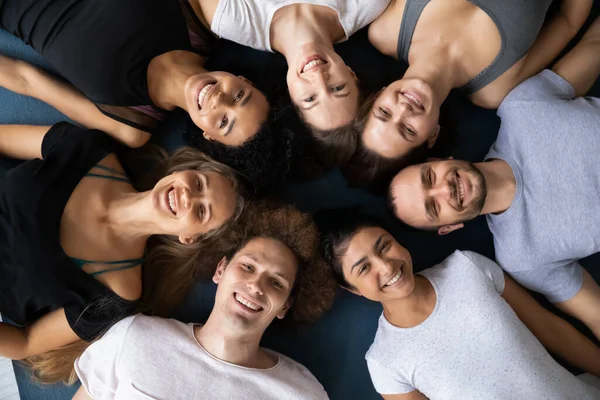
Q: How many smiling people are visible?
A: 7